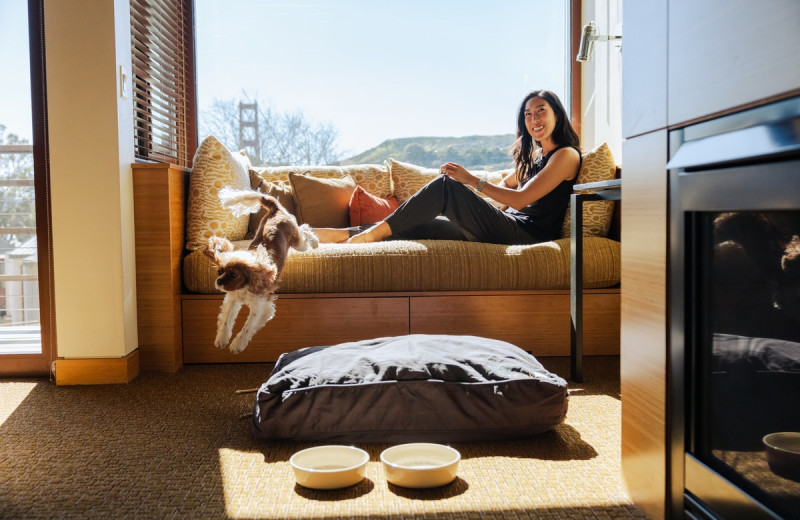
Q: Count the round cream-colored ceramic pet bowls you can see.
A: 2